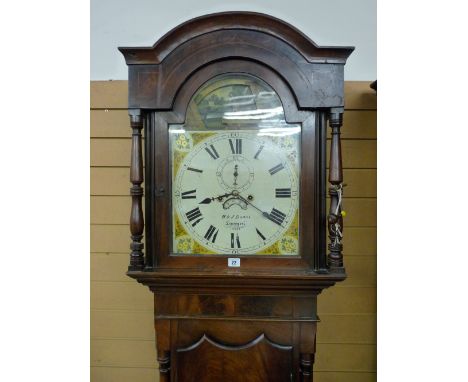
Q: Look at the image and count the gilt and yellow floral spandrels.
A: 4